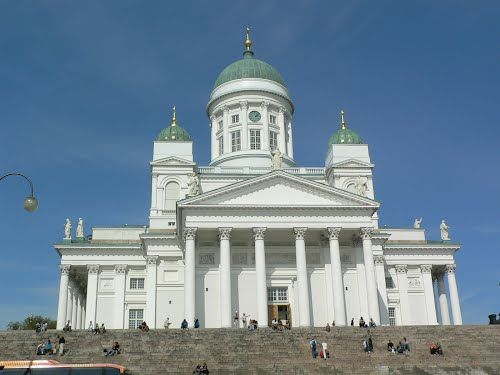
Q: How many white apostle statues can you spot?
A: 7